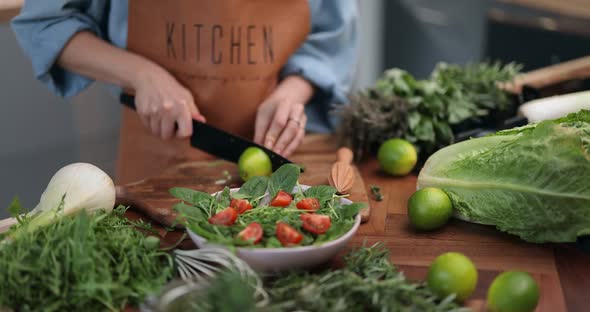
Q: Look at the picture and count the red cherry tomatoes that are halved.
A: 7